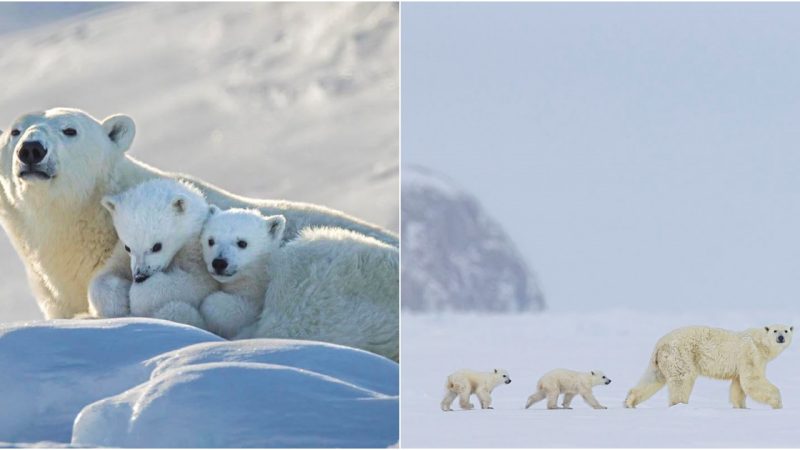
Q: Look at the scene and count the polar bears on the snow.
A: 6